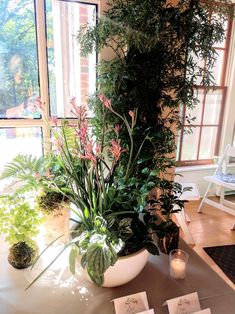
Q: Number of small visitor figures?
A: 0